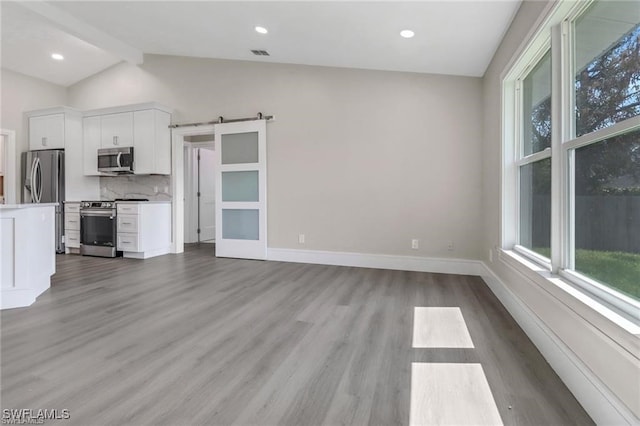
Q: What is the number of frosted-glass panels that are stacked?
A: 3